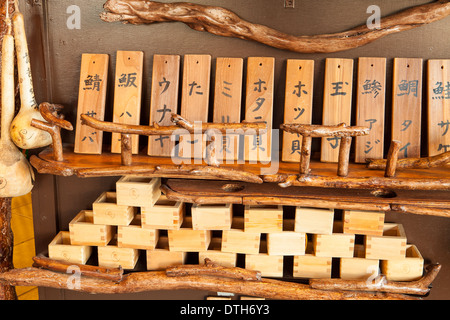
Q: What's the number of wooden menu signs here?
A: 11